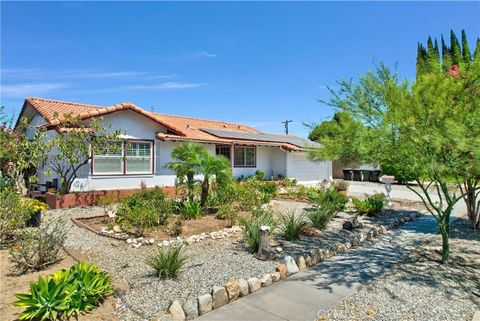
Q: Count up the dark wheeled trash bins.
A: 4